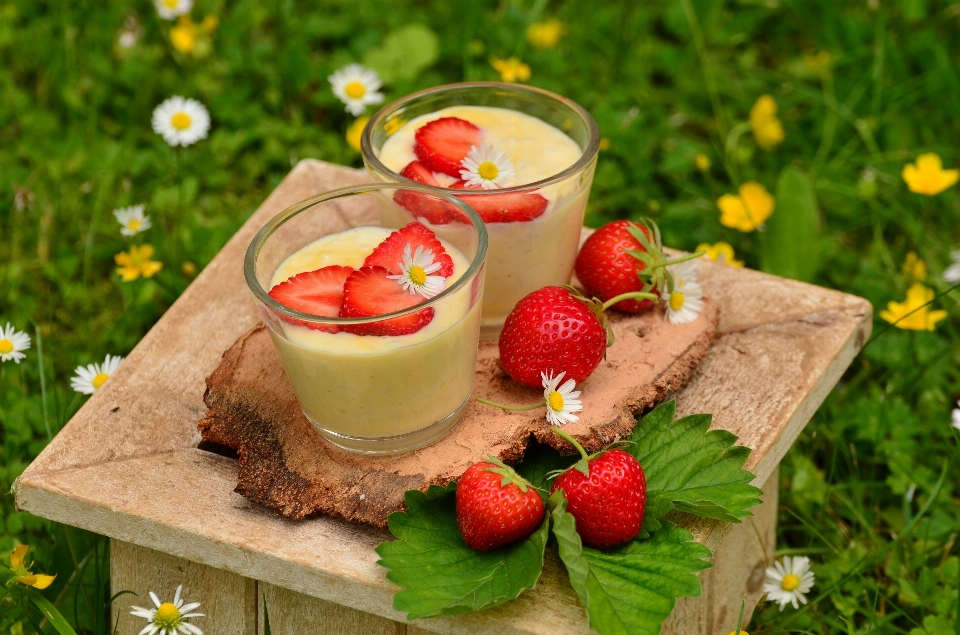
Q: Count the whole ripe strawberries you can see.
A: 4